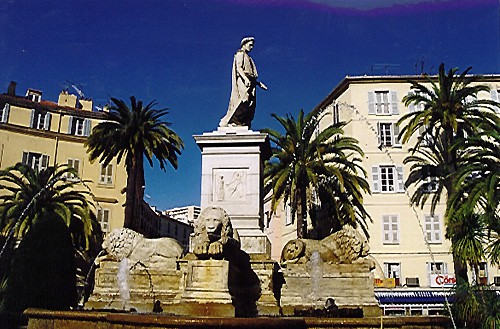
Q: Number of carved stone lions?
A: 3